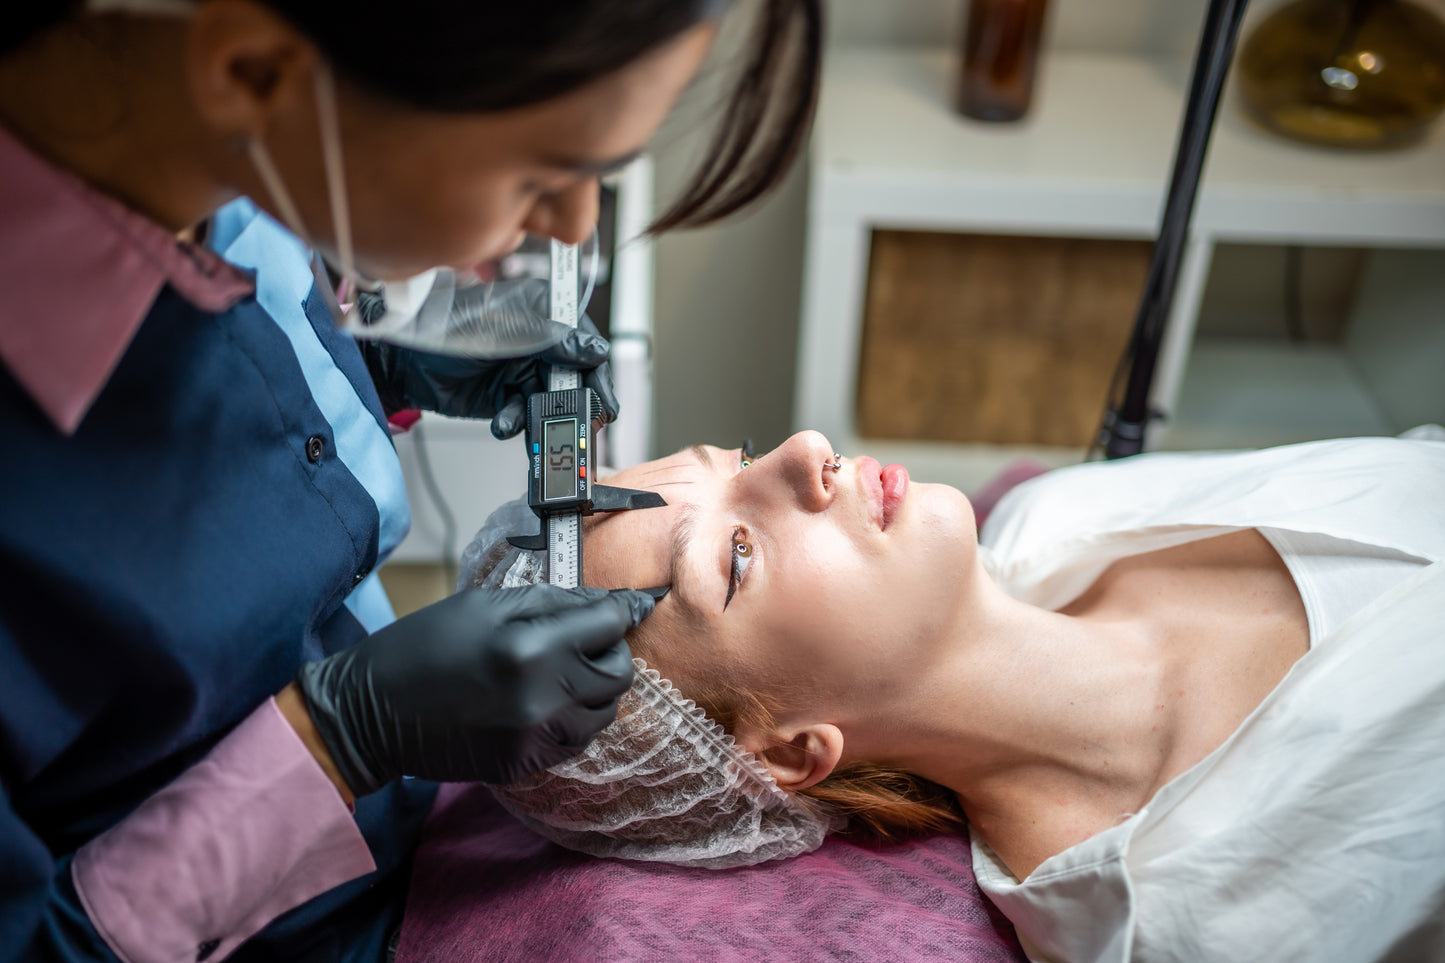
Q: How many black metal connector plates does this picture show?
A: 0